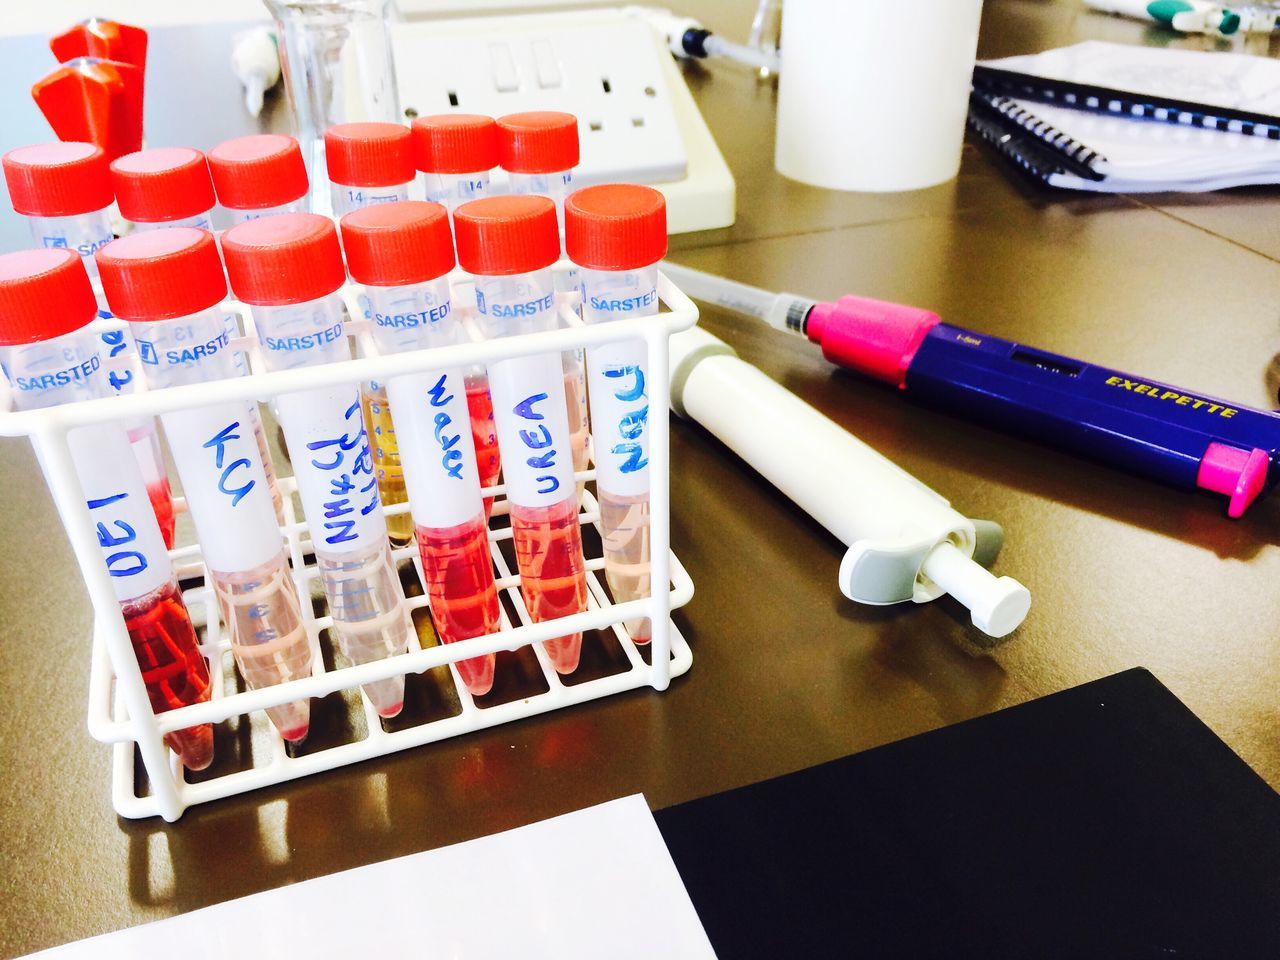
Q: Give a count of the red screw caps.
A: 12